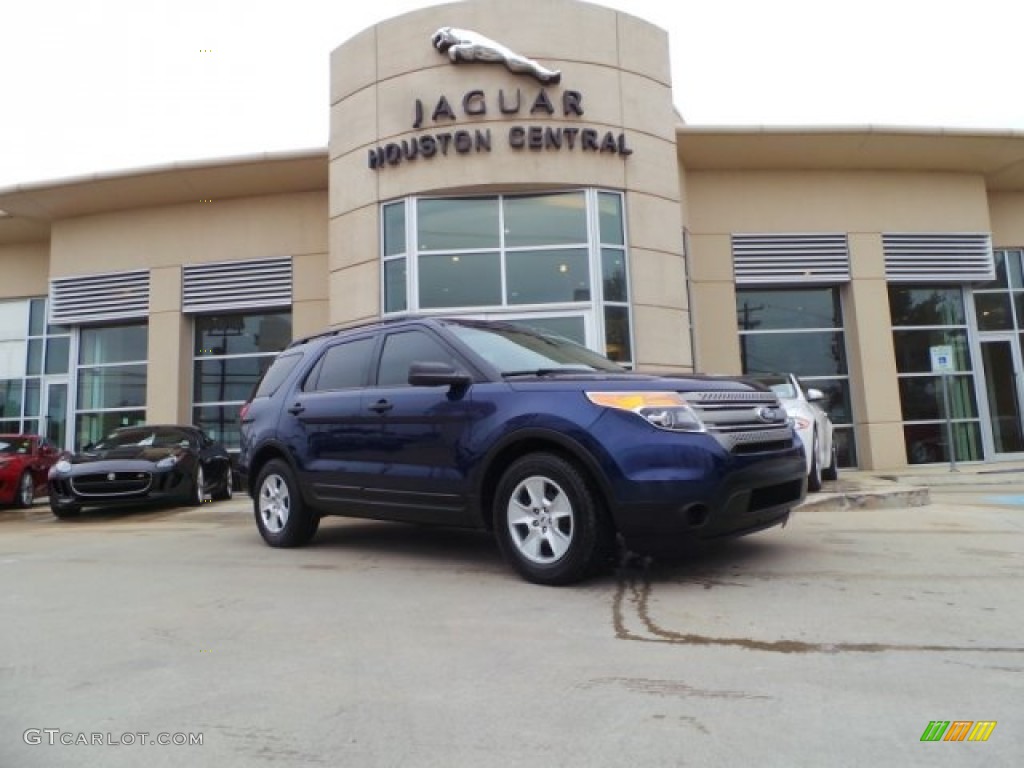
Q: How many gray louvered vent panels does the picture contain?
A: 4